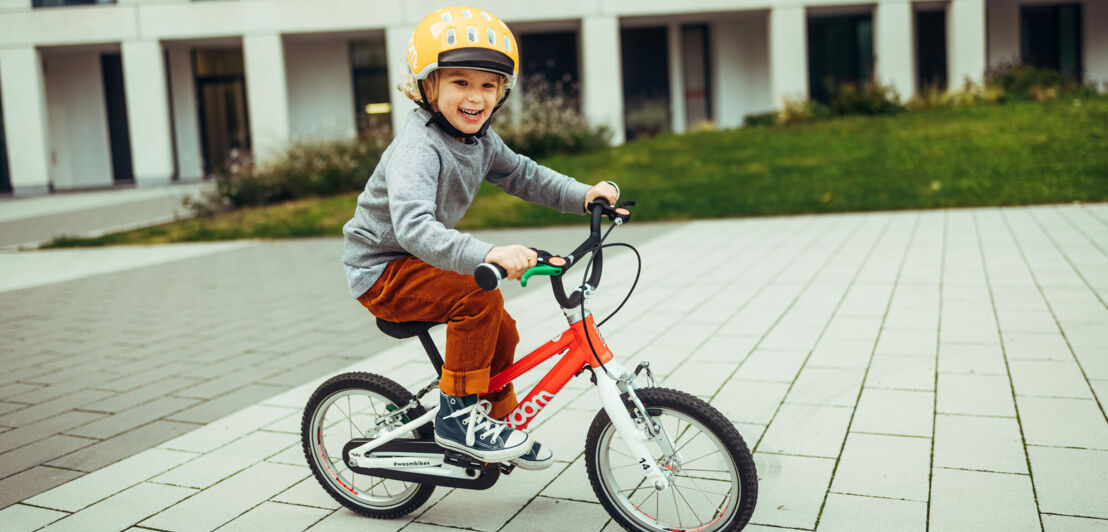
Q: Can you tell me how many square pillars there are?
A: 8